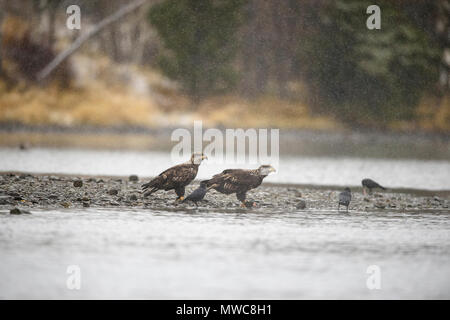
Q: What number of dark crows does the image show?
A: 3